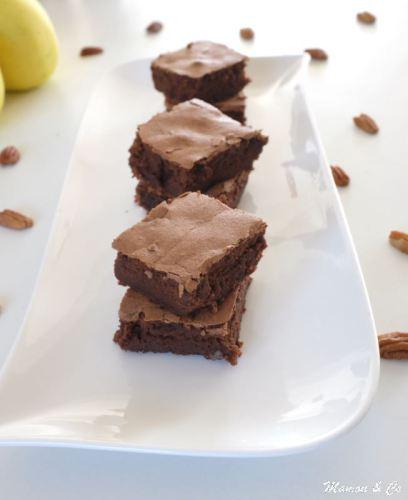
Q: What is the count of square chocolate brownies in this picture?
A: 6